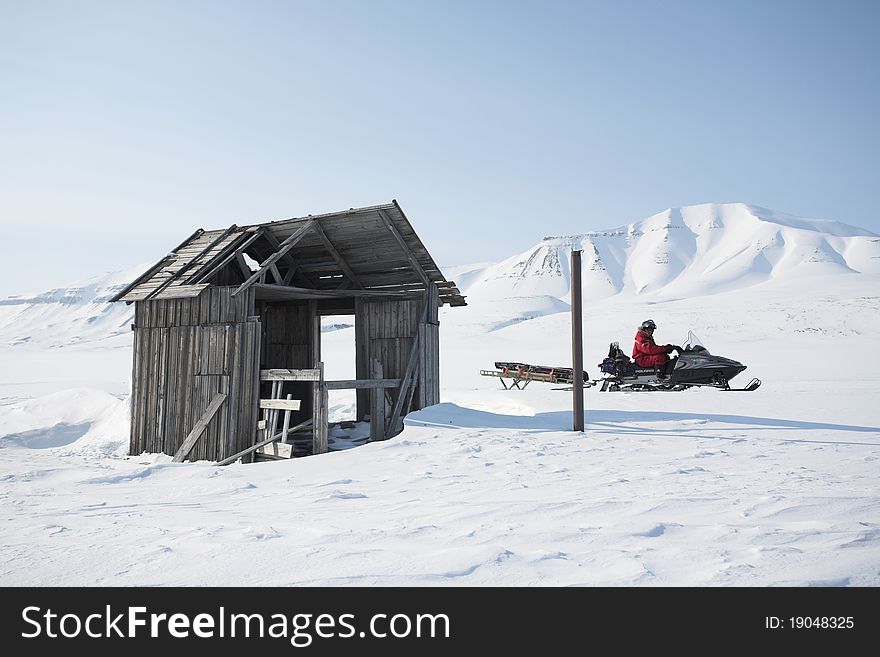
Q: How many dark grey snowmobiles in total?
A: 1